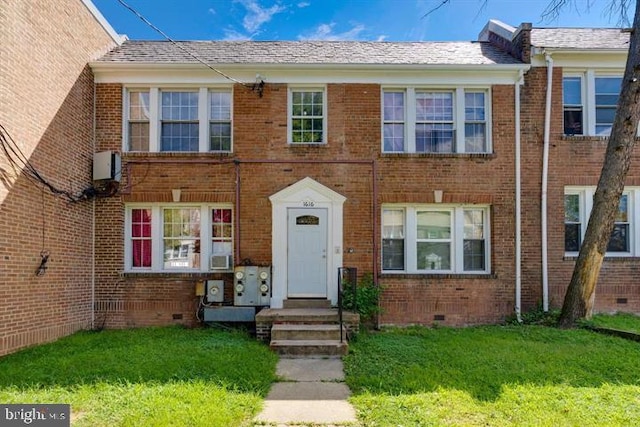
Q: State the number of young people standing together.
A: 0